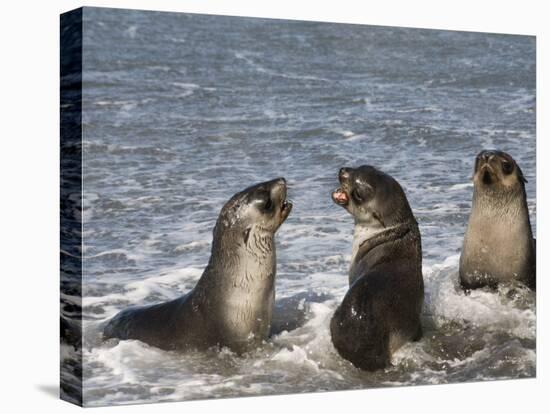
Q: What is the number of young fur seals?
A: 3